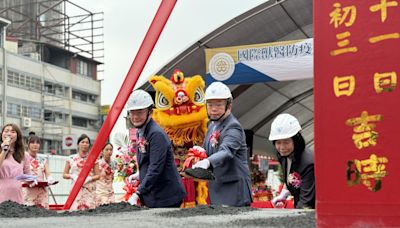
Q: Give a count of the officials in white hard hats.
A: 3